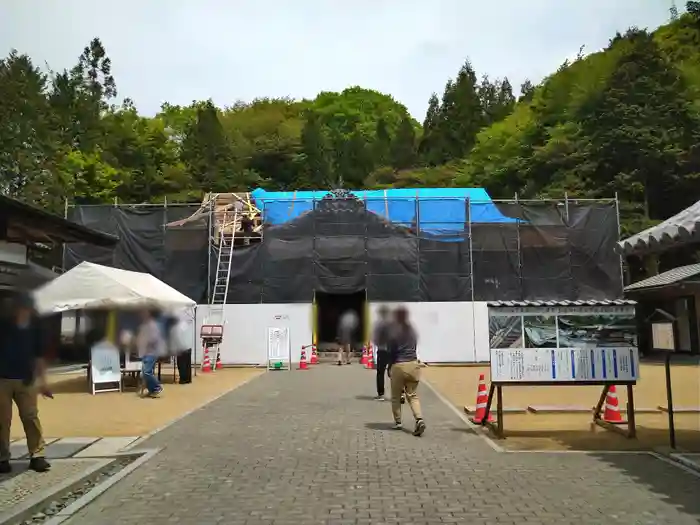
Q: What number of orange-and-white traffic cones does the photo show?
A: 8